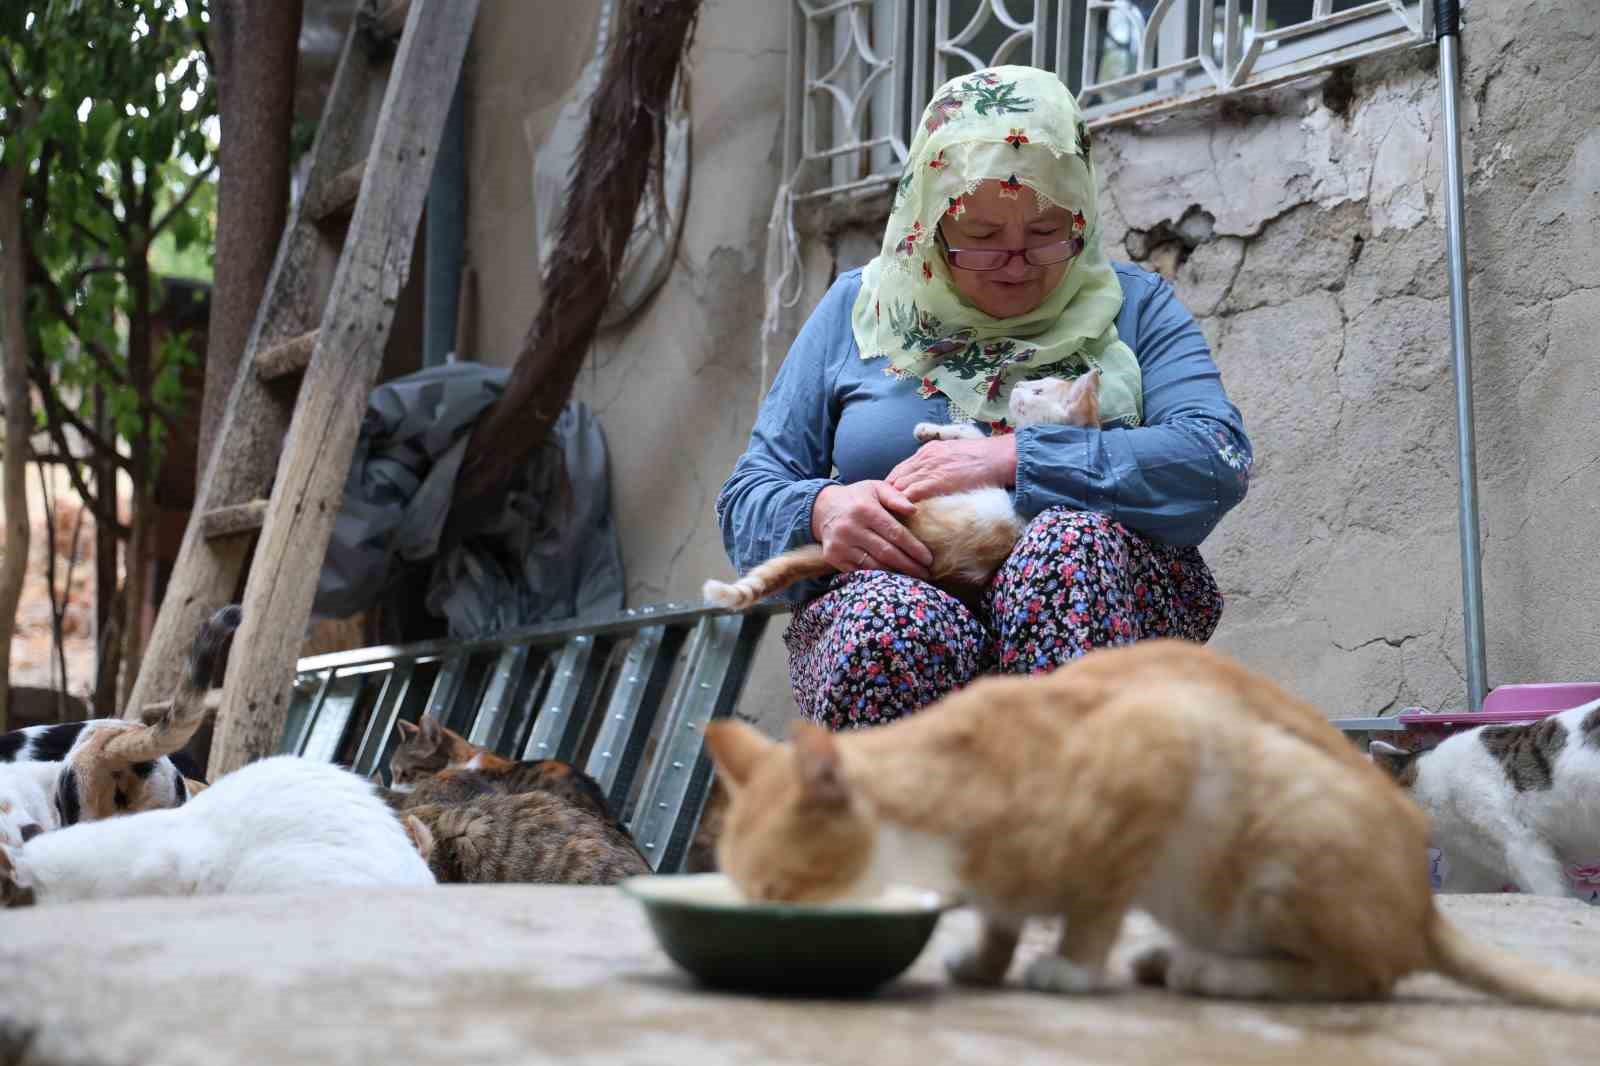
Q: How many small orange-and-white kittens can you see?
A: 1